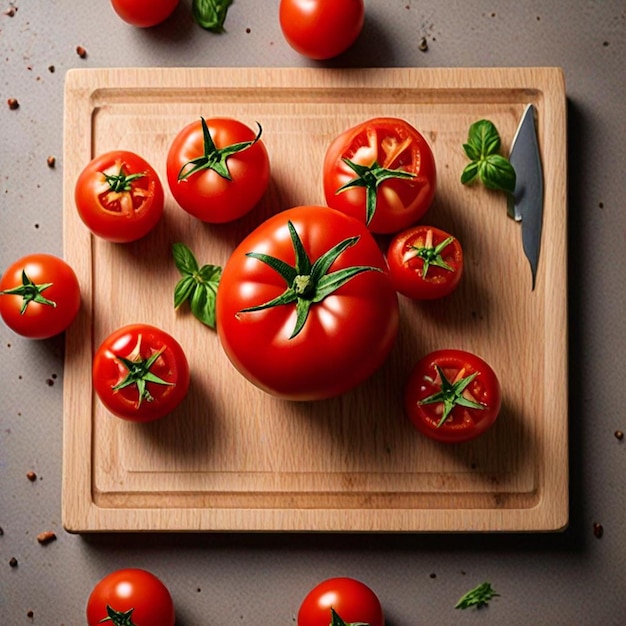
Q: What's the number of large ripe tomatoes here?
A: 1